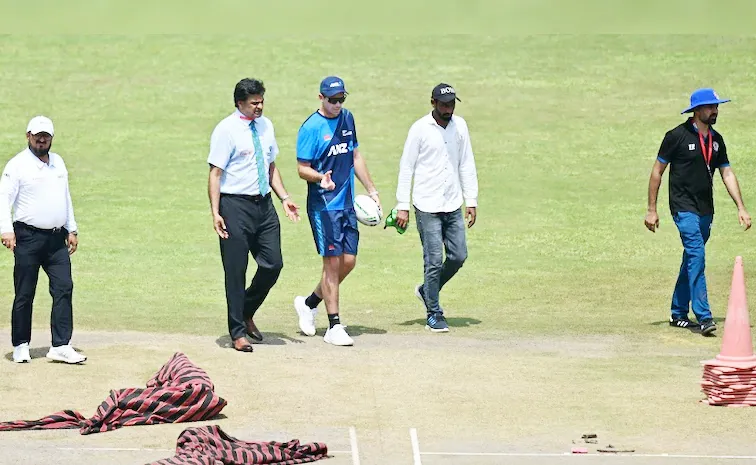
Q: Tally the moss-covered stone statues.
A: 0